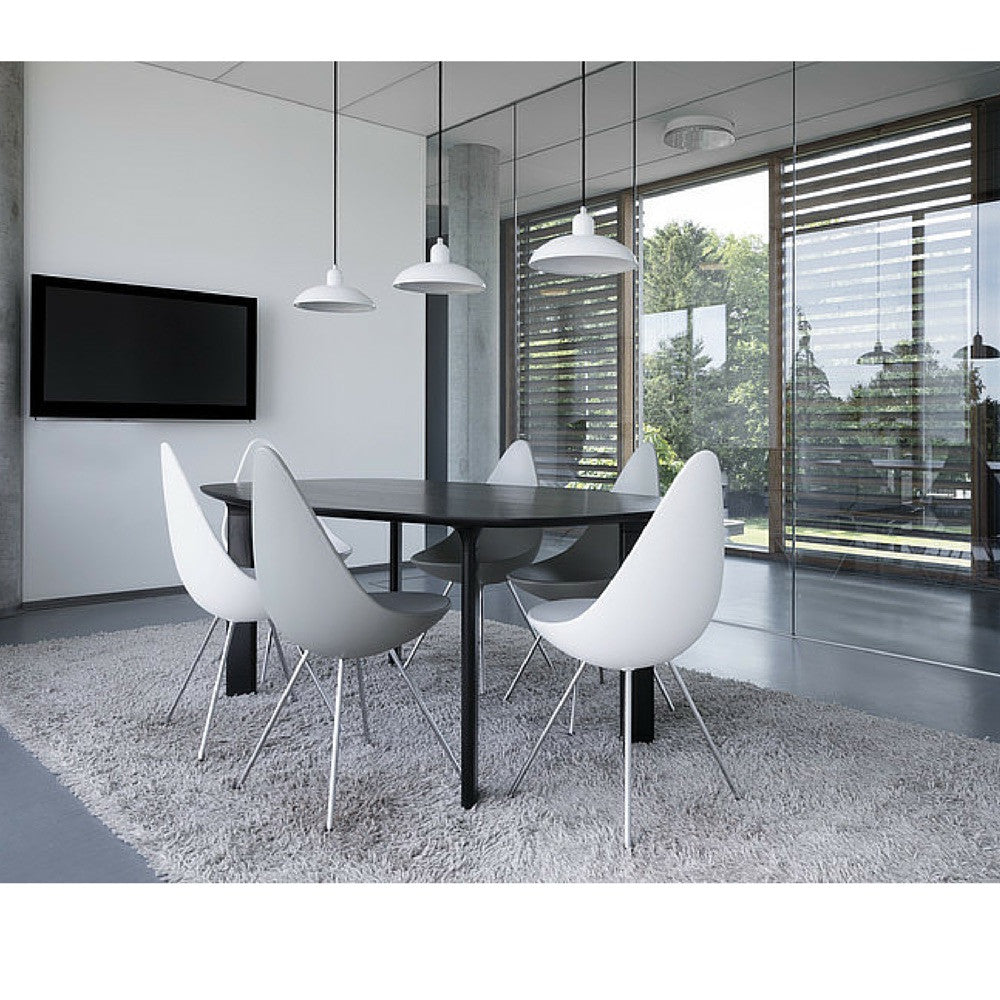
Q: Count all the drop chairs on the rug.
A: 6